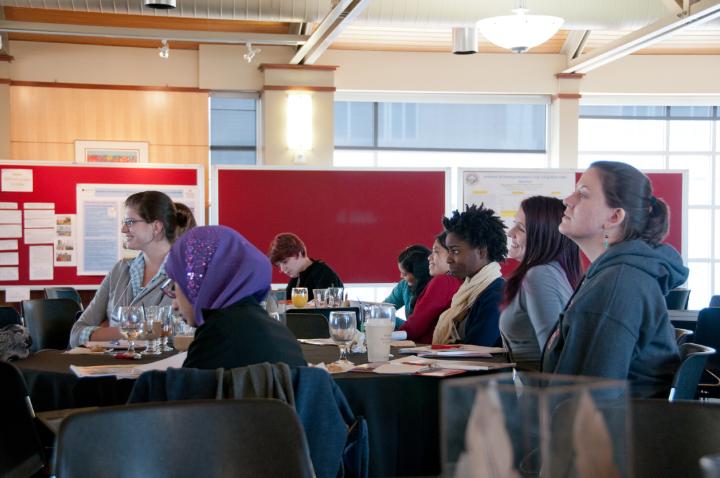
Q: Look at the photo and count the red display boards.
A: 3